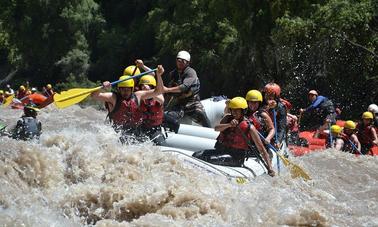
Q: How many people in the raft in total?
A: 7